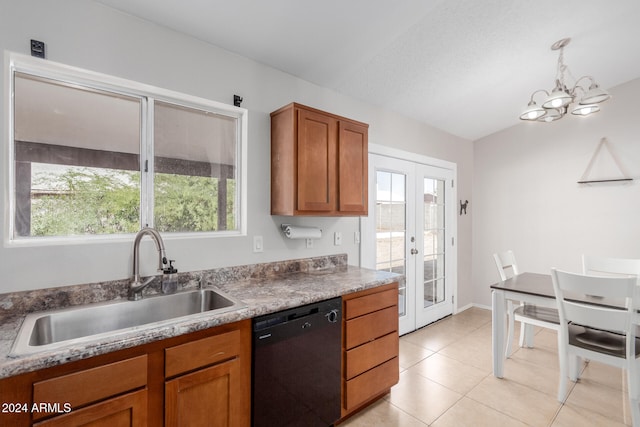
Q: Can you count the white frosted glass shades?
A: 5